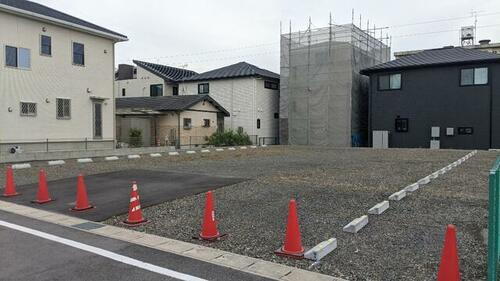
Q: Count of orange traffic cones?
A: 7